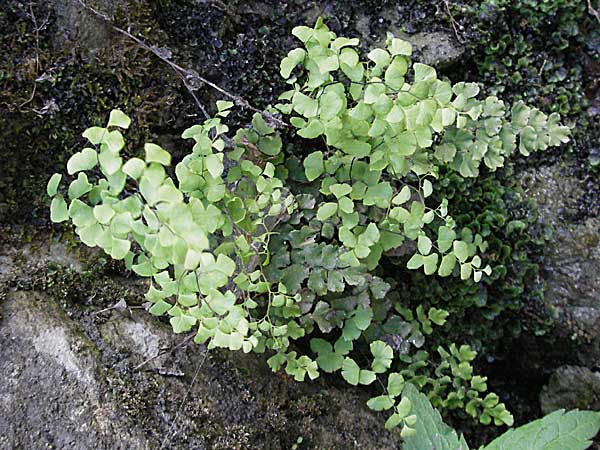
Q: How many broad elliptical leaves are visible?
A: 2